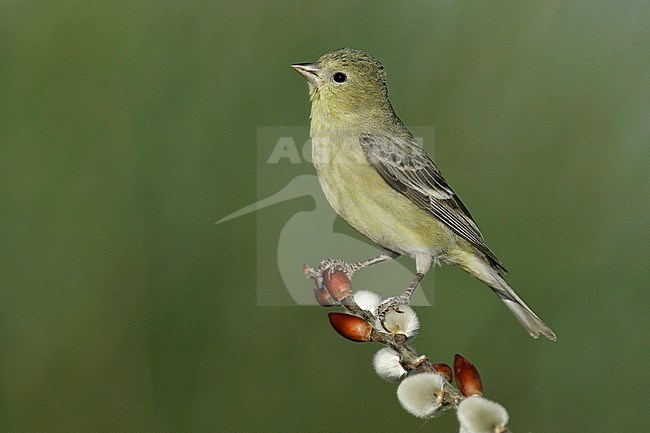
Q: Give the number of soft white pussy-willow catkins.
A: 5